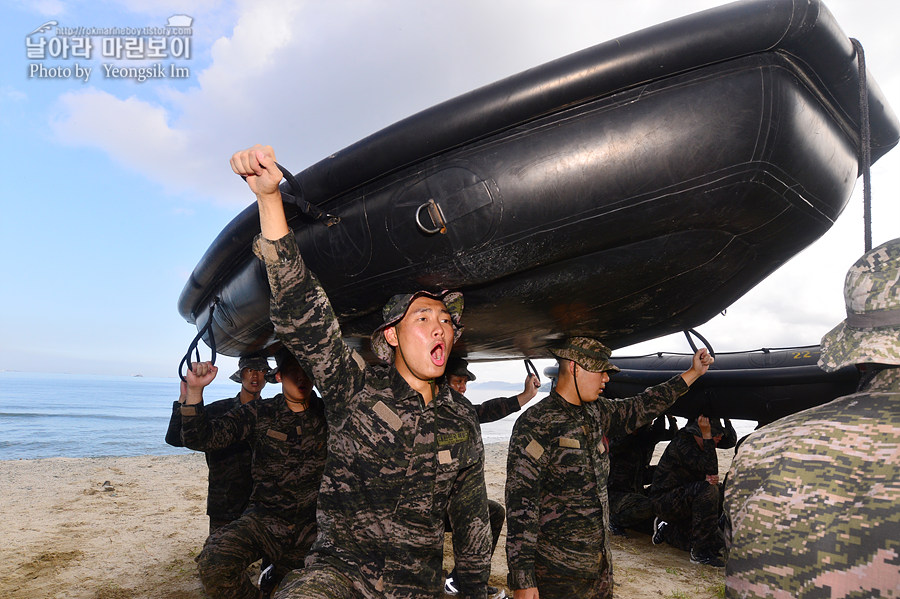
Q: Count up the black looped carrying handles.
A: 5